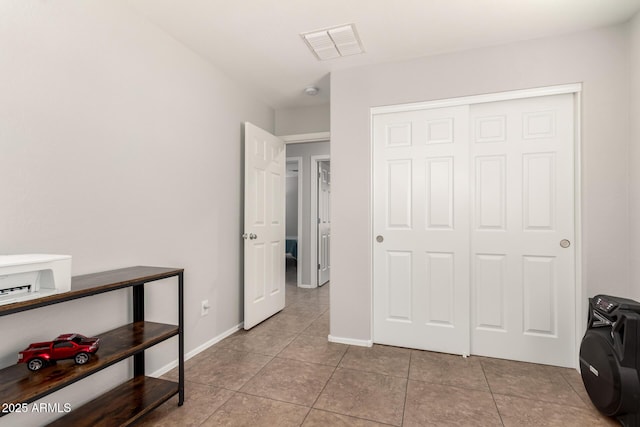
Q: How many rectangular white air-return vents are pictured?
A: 1